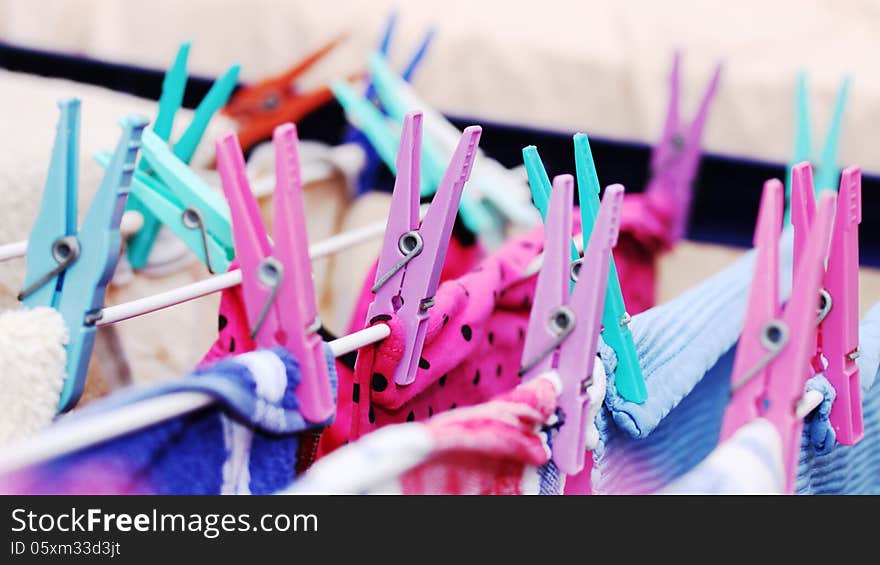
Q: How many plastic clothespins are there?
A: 14